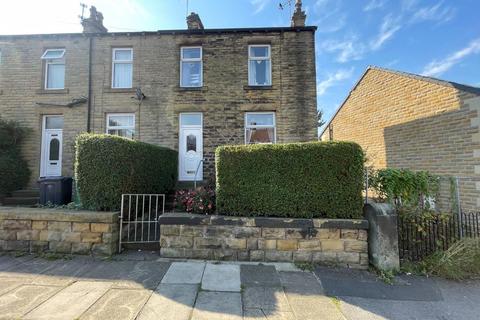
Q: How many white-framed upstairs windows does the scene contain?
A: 4